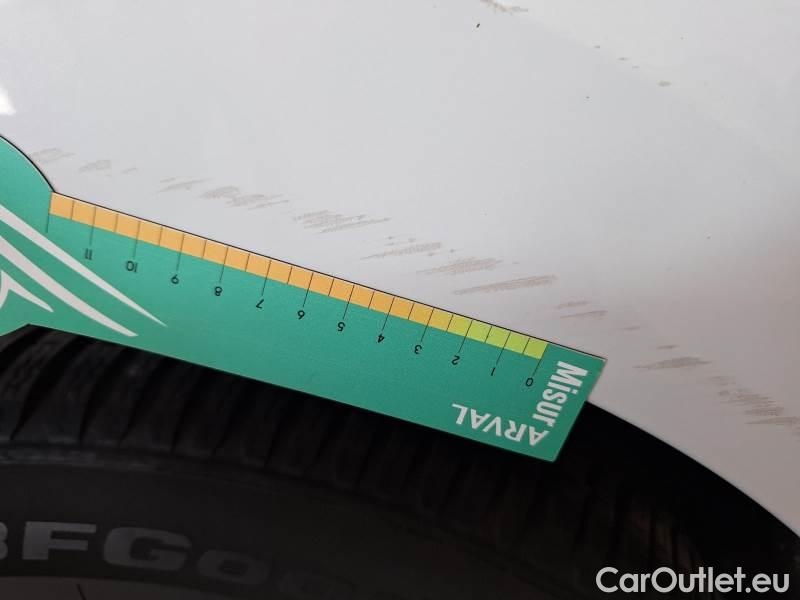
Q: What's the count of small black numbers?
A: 12